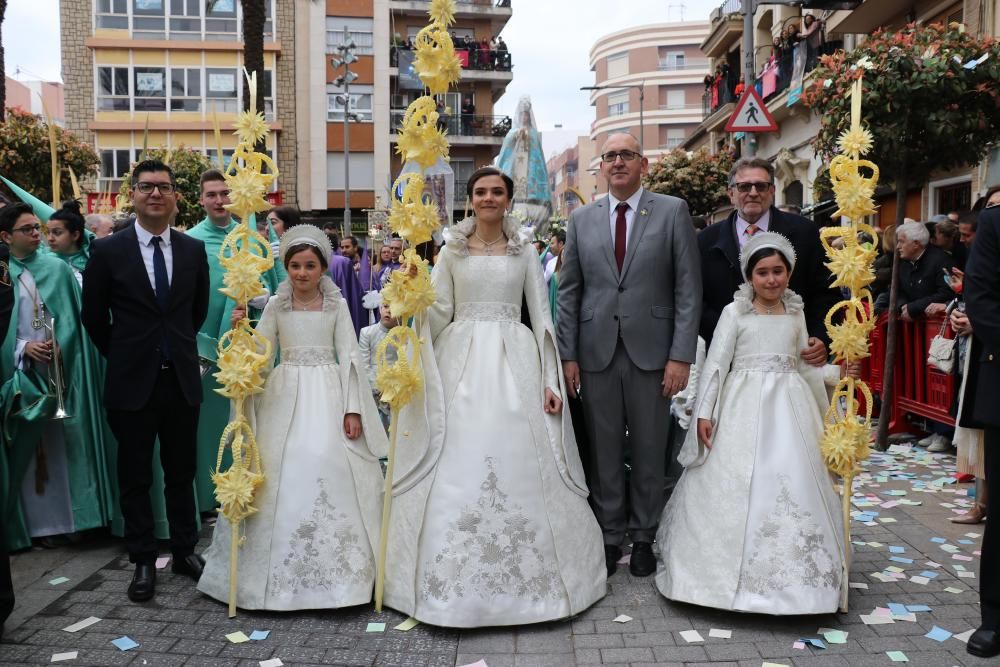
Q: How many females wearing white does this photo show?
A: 3